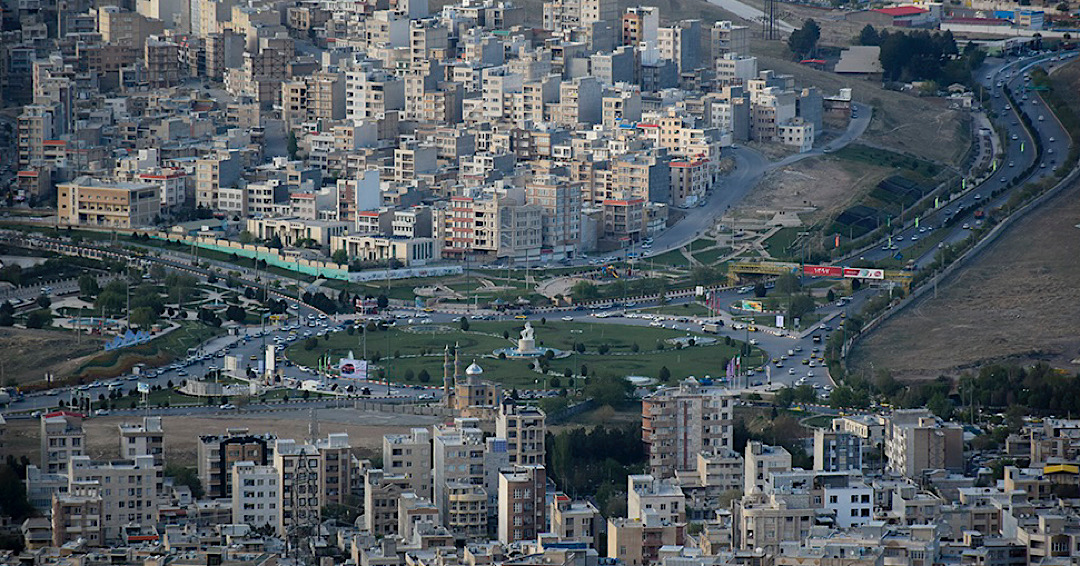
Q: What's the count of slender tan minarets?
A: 2